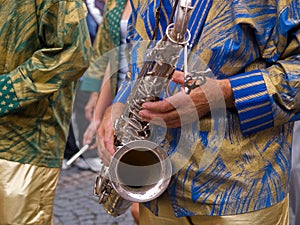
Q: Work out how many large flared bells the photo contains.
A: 1